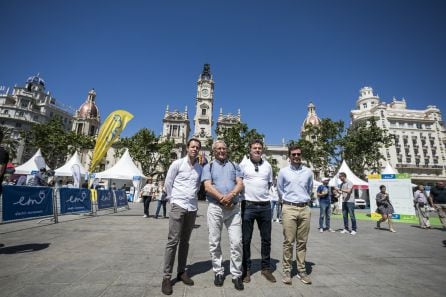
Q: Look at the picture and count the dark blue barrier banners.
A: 4